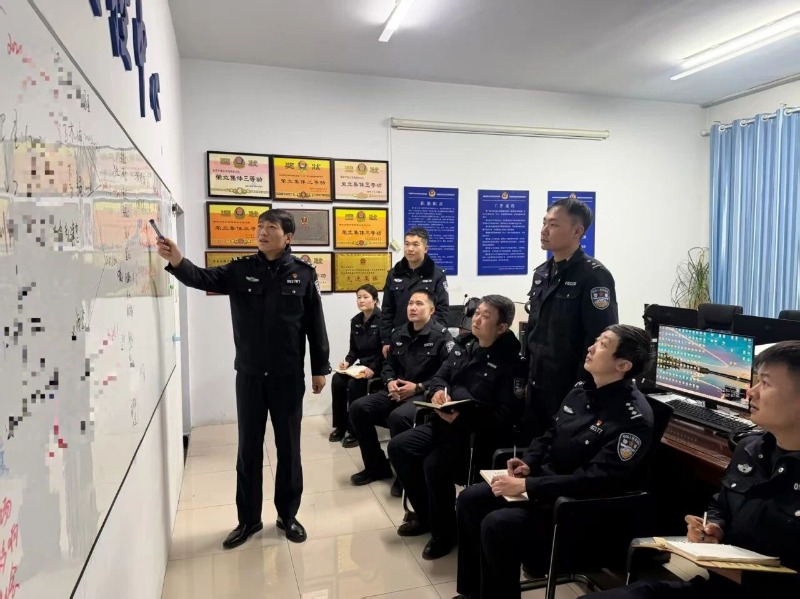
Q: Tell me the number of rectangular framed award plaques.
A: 9